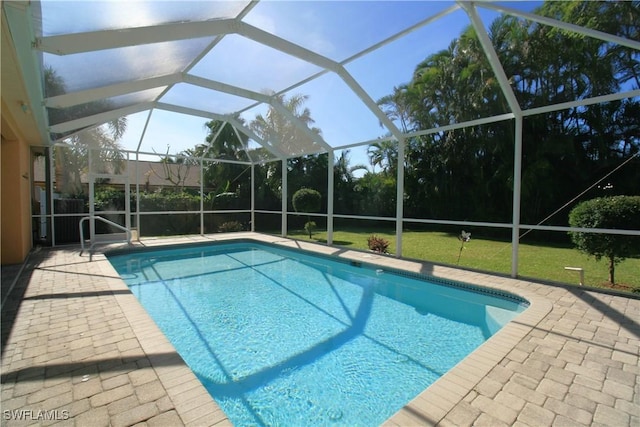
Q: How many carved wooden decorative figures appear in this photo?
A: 0